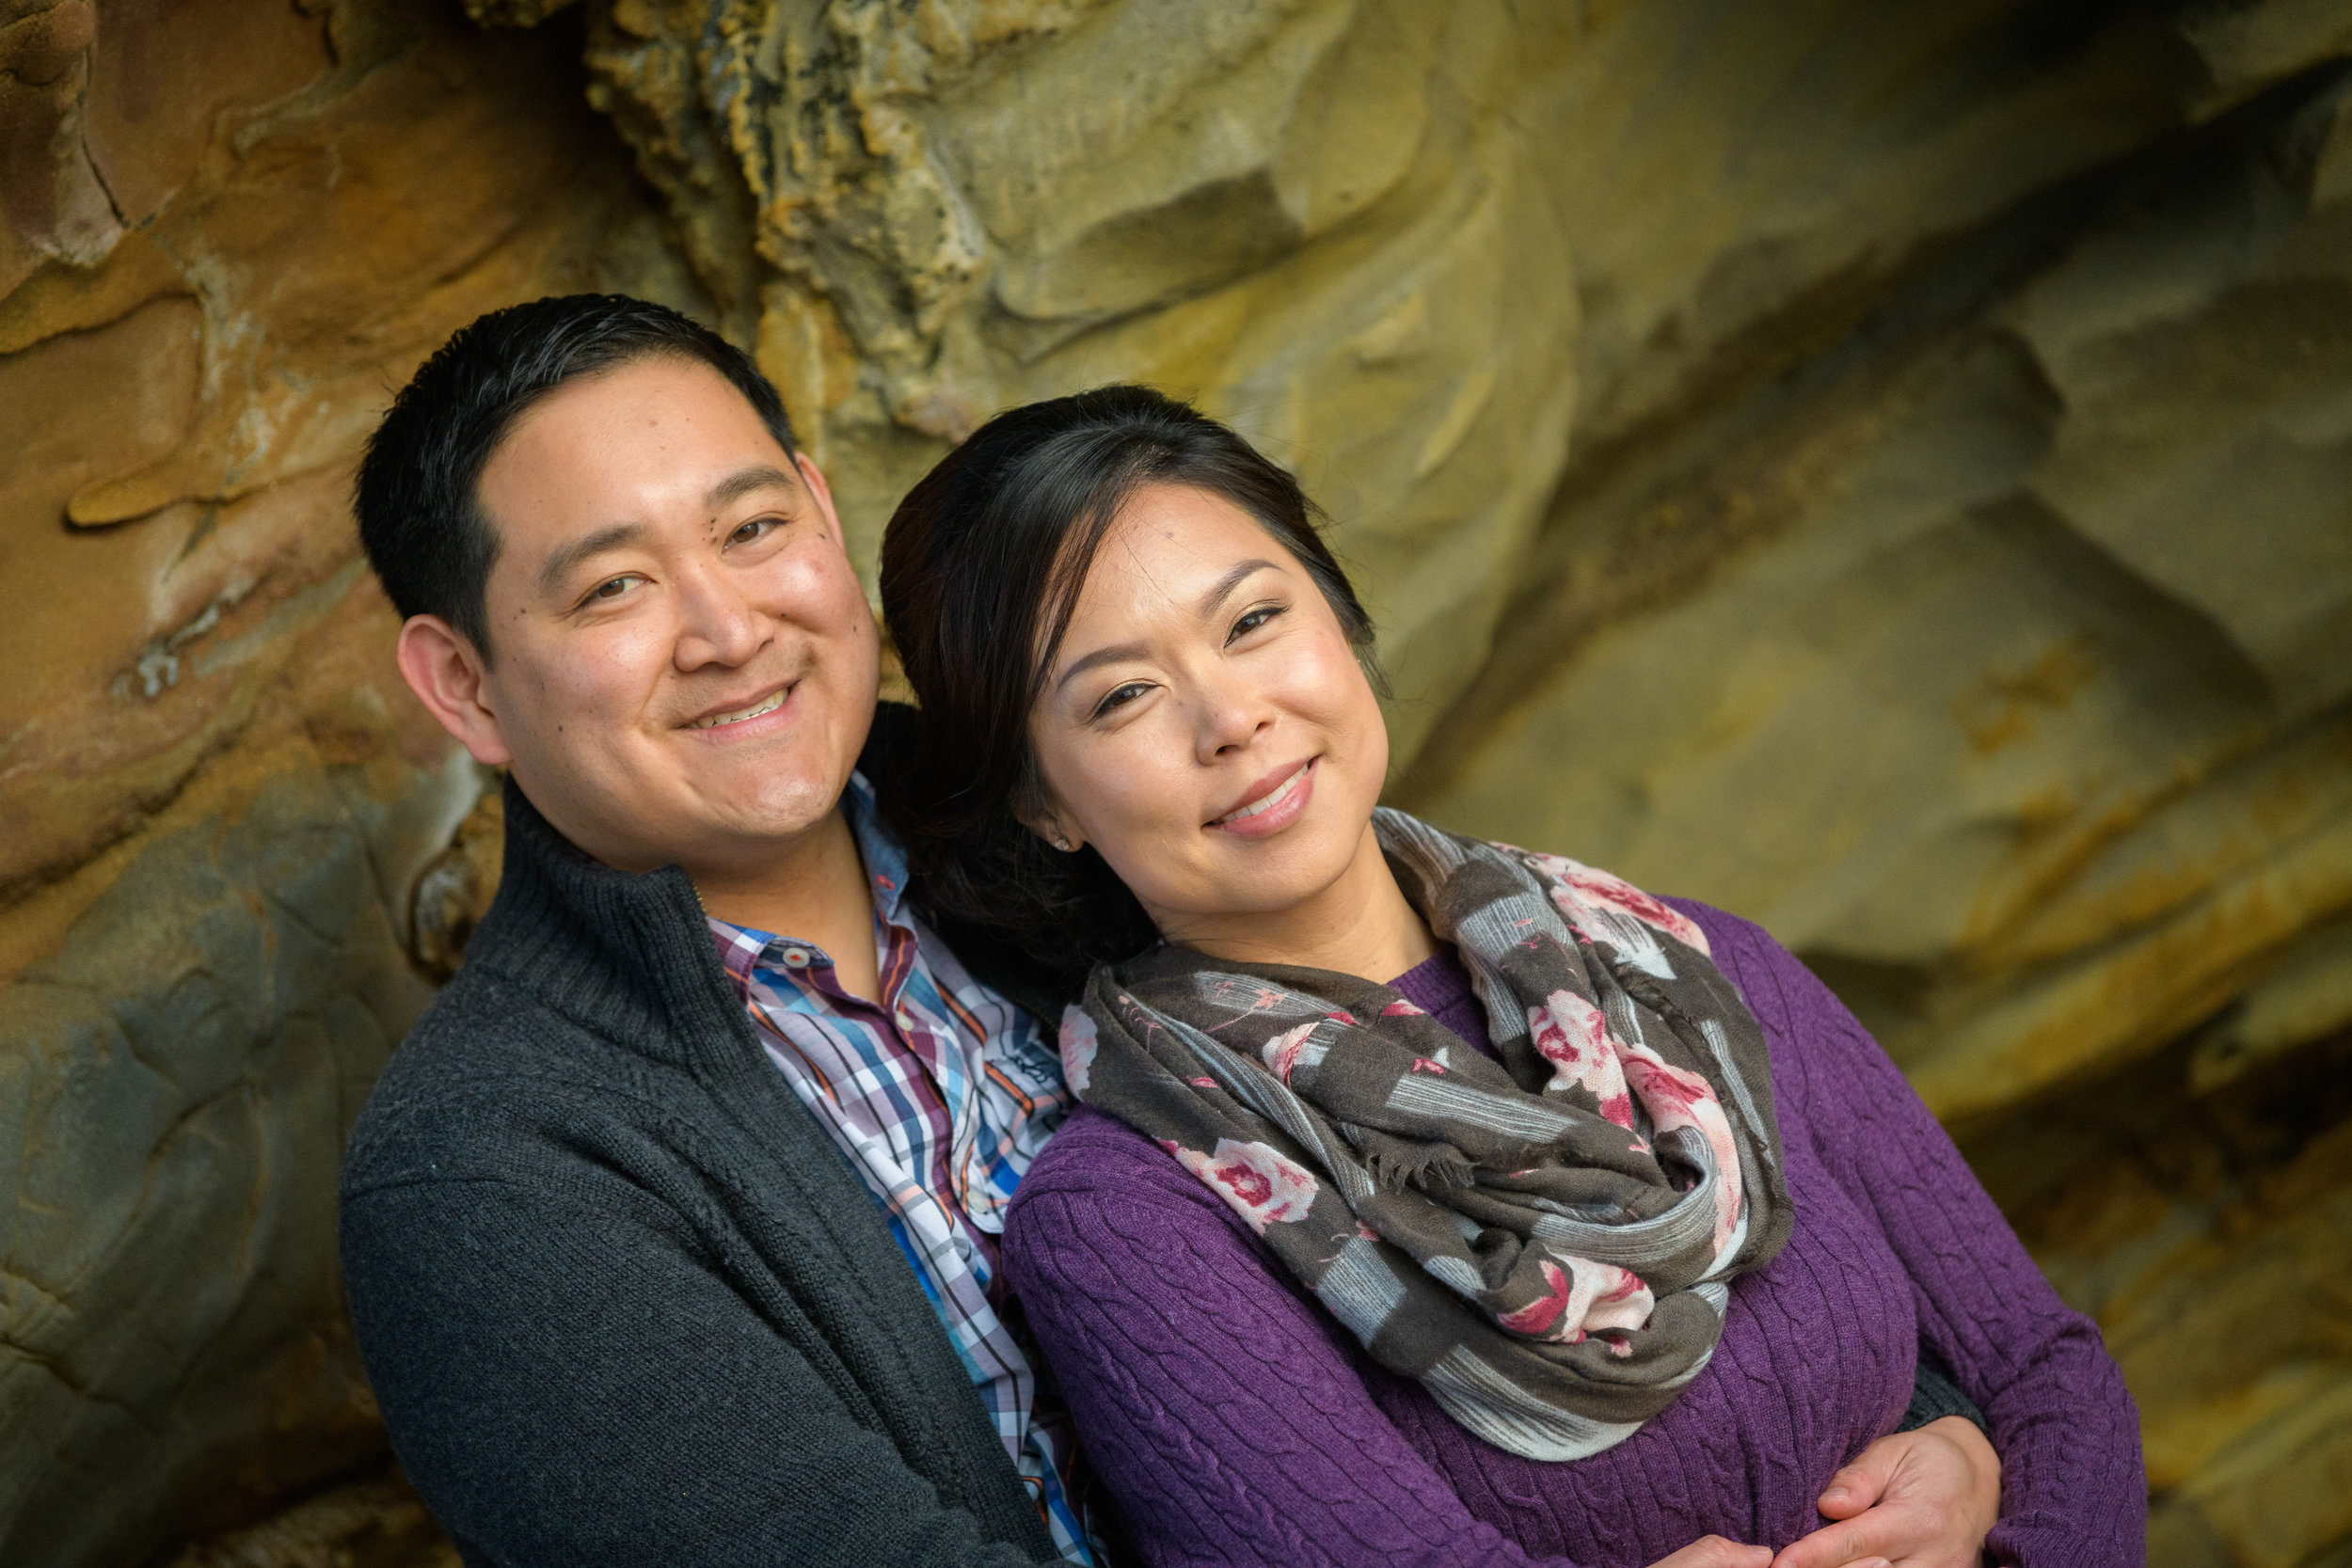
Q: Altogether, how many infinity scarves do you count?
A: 1